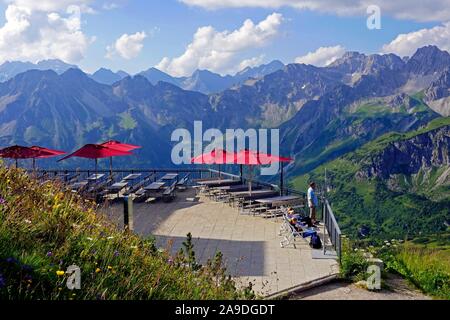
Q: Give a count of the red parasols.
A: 6